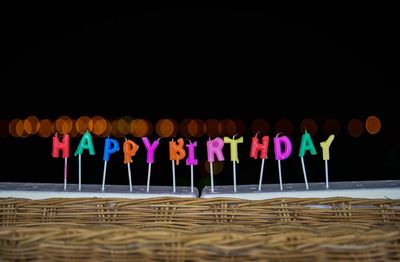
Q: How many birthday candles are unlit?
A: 13